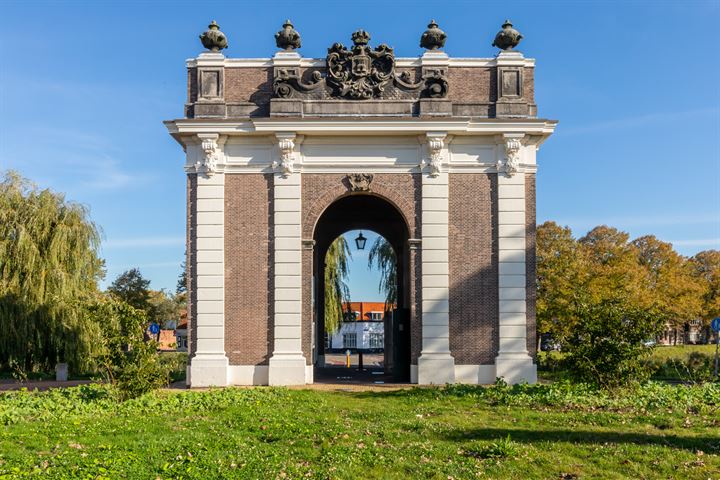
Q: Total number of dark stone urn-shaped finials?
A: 4